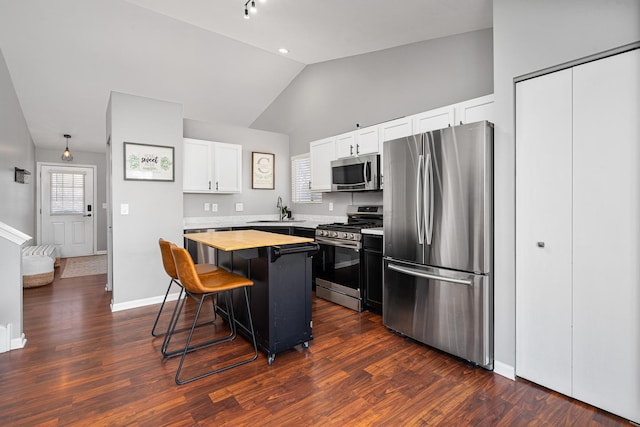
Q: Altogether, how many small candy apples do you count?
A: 0